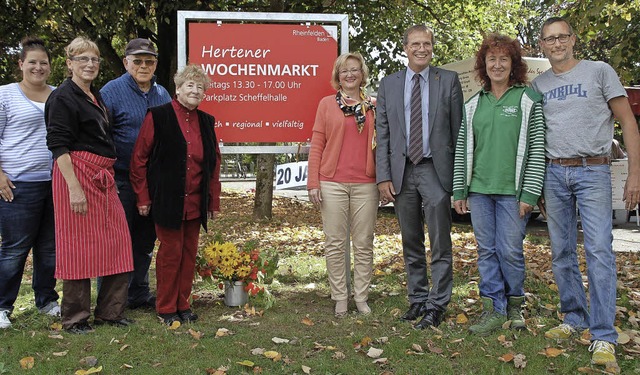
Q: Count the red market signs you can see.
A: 1